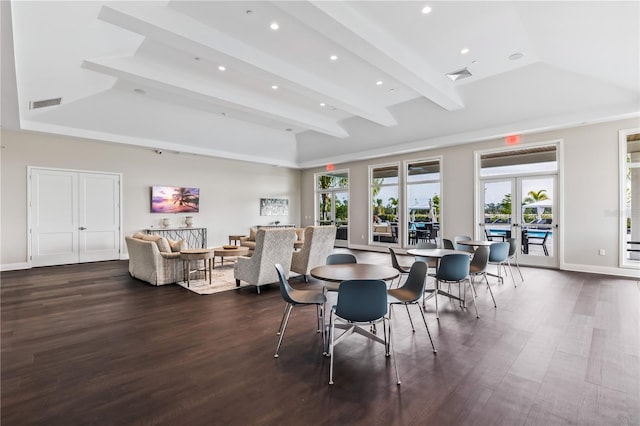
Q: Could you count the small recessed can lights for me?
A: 8